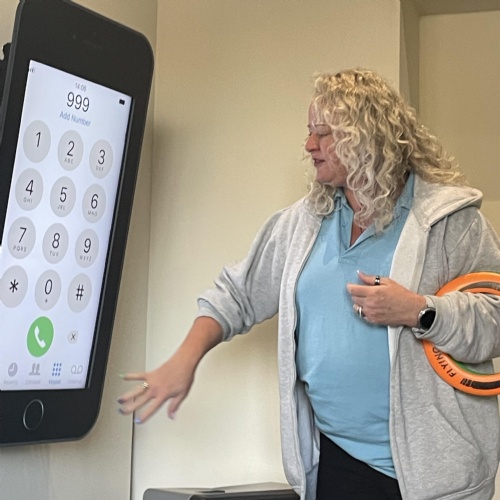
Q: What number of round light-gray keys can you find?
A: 12